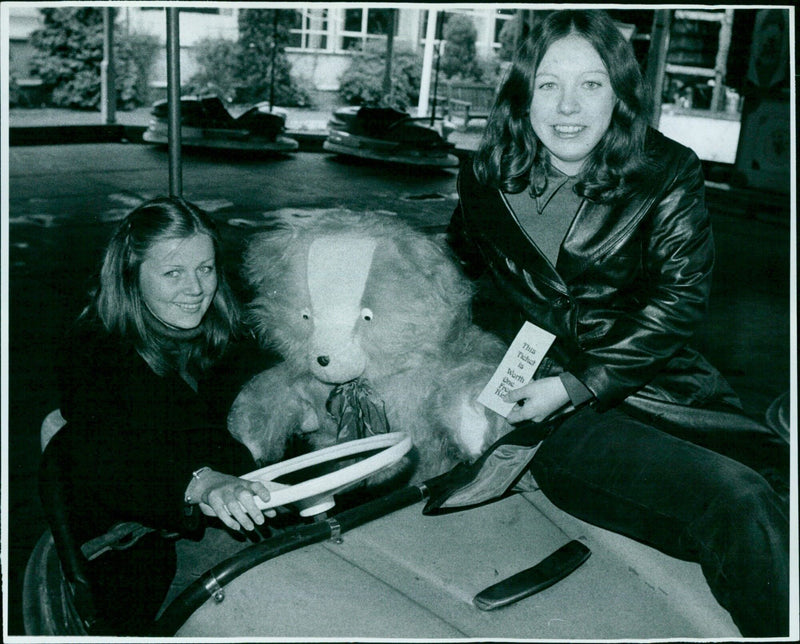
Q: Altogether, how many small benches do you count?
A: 1